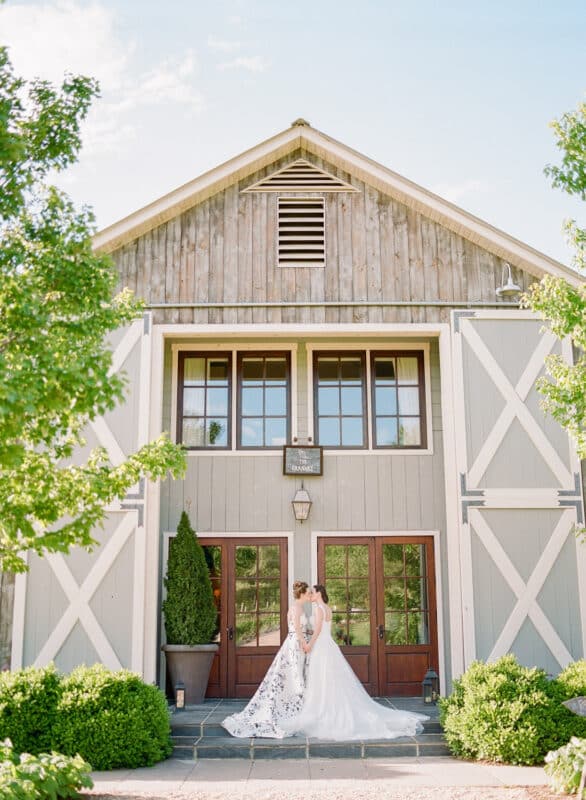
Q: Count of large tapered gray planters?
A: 1